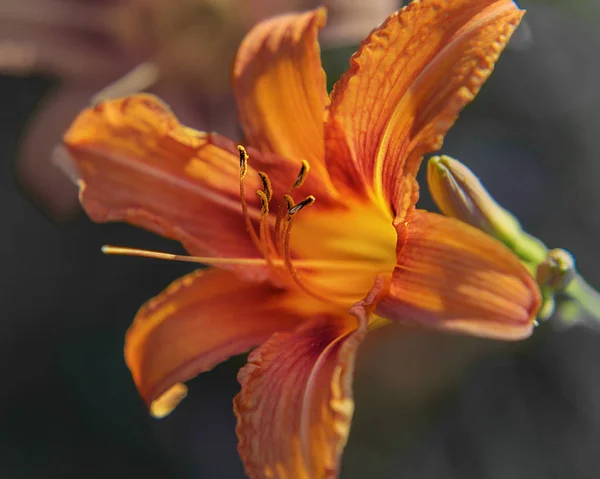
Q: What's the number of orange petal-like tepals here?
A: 6